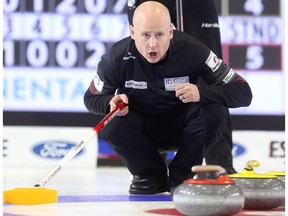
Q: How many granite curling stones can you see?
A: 3